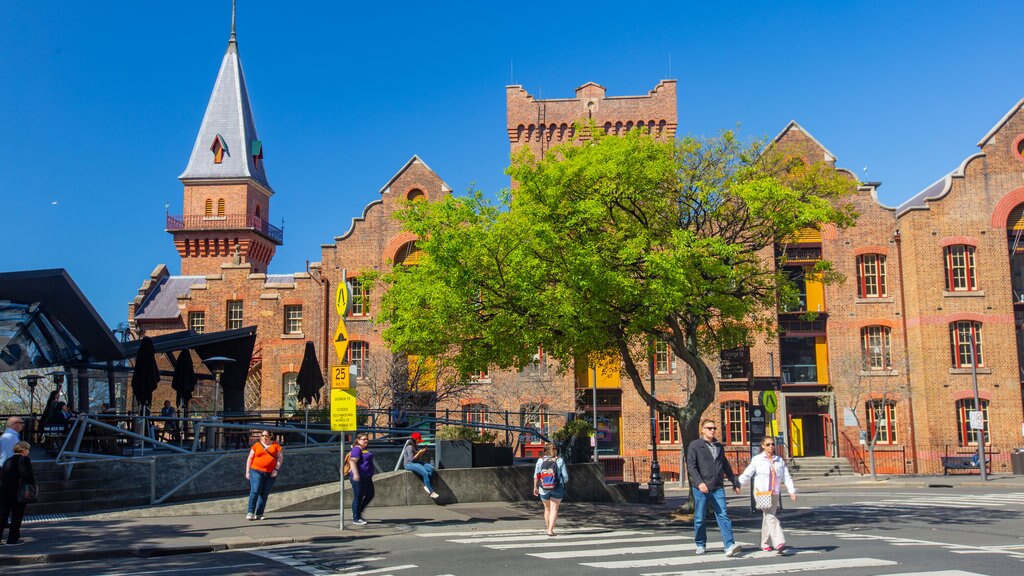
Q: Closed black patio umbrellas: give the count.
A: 3